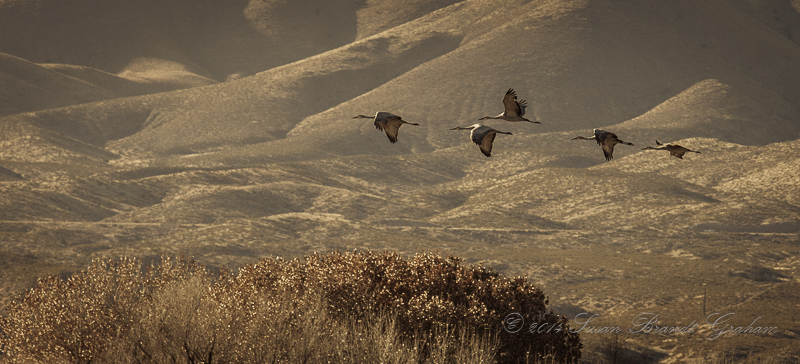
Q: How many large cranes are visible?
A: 5